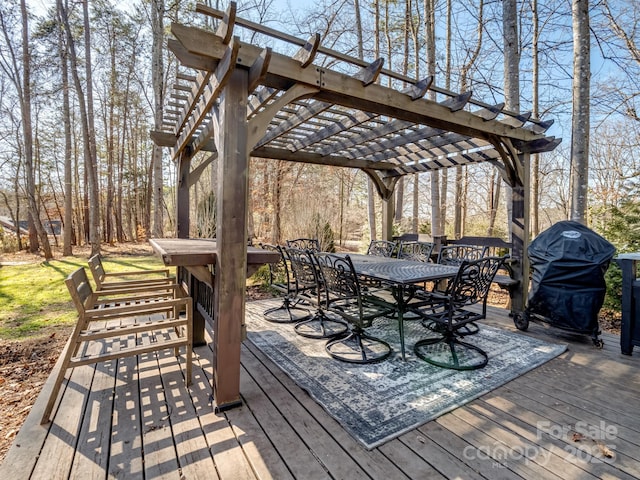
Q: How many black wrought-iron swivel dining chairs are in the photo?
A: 8